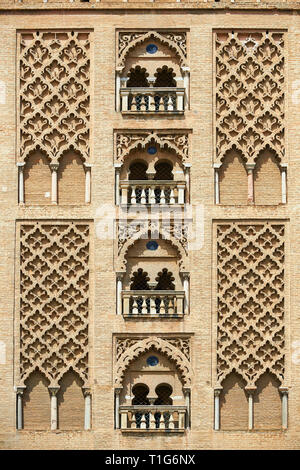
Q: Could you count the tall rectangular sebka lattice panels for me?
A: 4